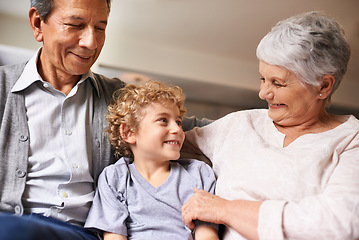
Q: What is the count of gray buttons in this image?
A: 3